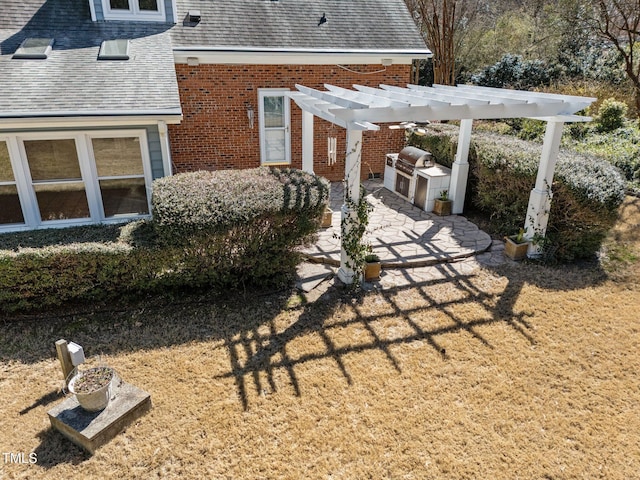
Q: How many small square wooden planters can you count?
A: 4